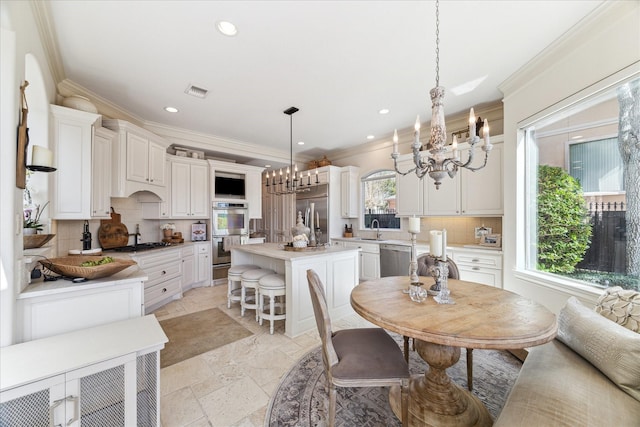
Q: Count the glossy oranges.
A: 0